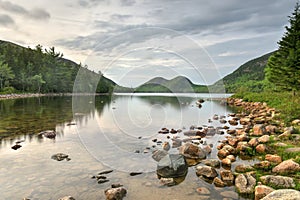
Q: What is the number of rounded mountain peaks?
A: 2